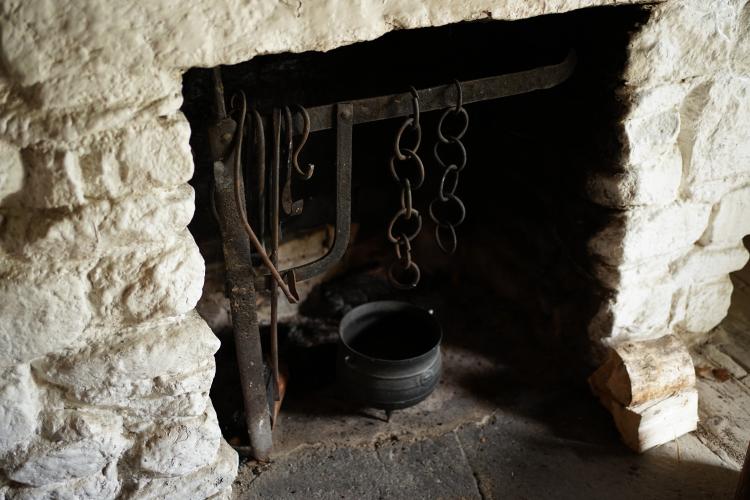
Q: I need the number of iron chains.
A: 2